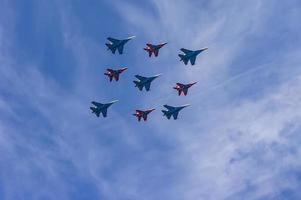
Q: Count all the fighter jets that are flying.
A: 9